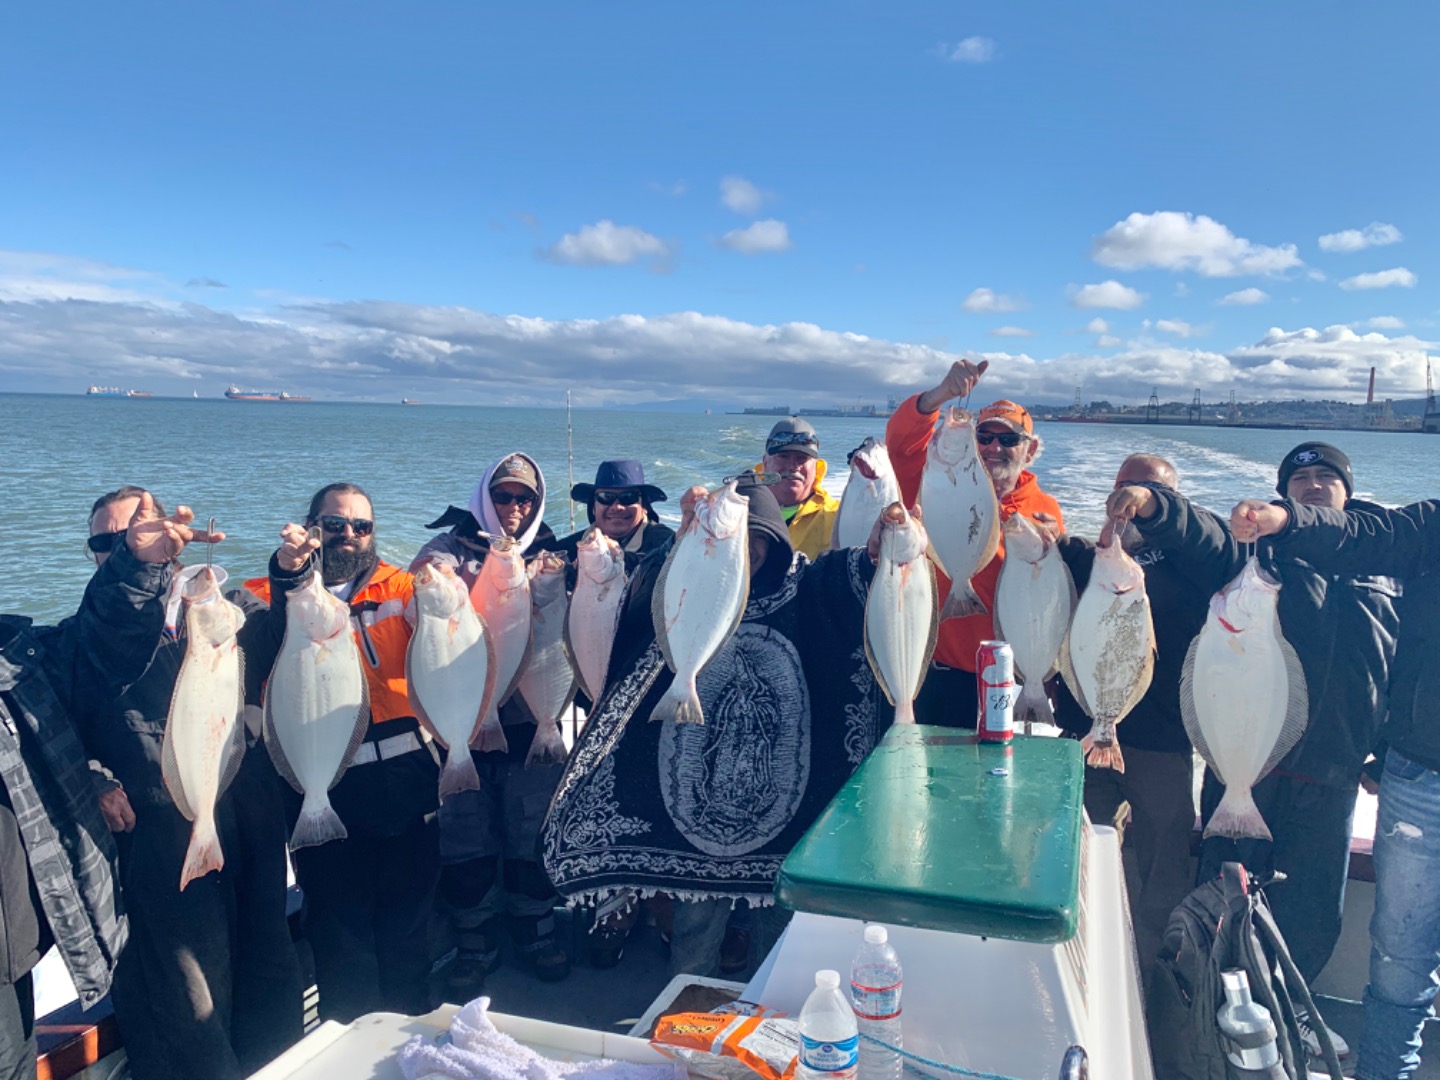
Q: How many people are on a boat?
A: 11